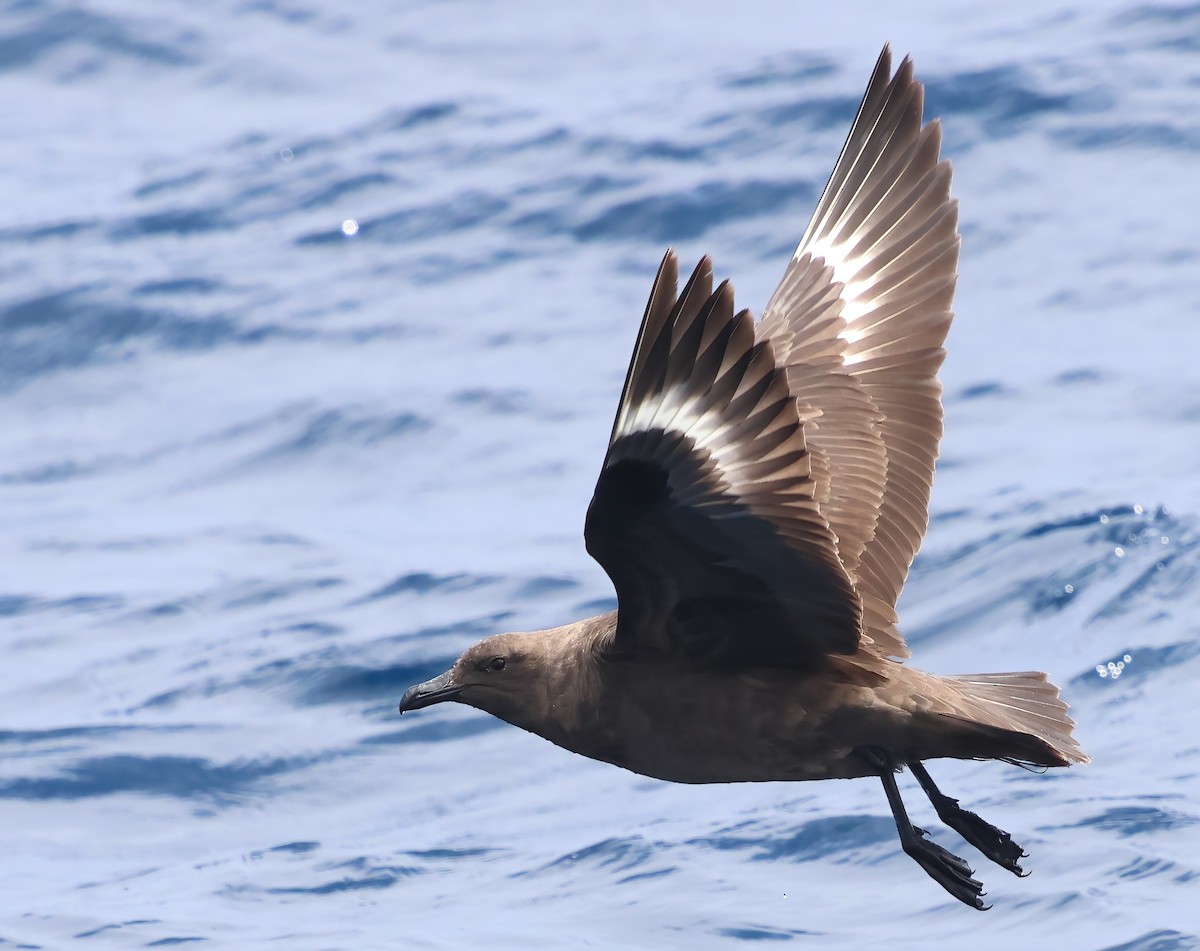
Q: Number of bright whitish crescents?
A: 2